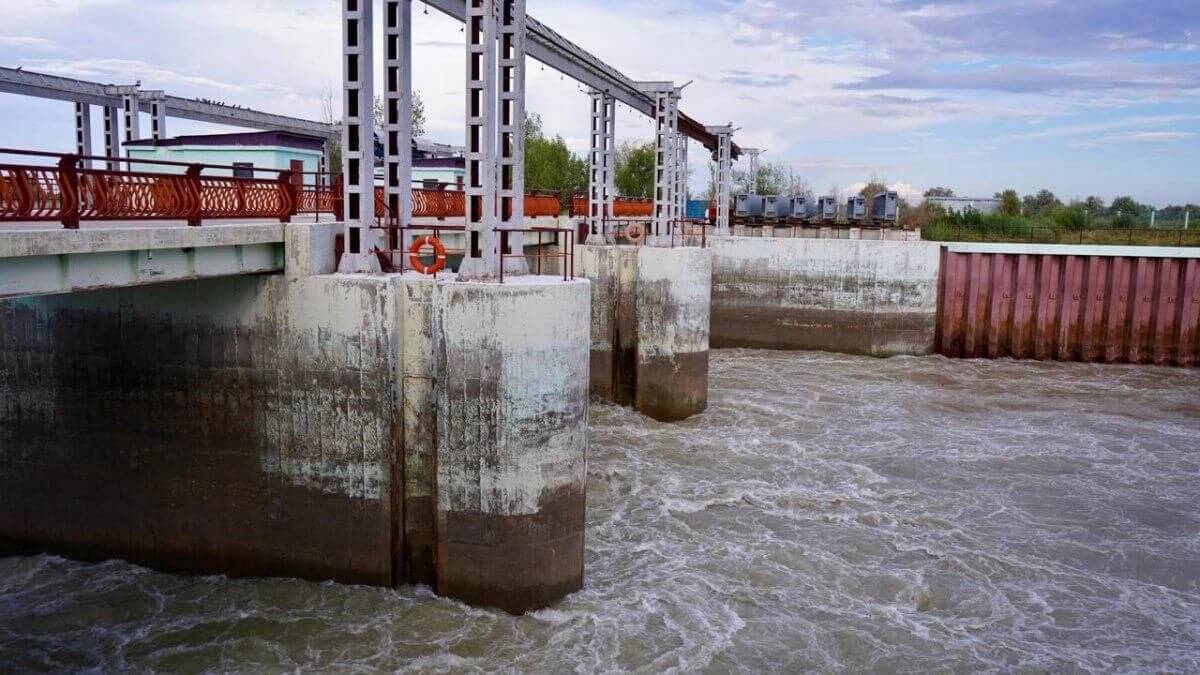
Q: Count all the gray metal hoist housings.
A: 6